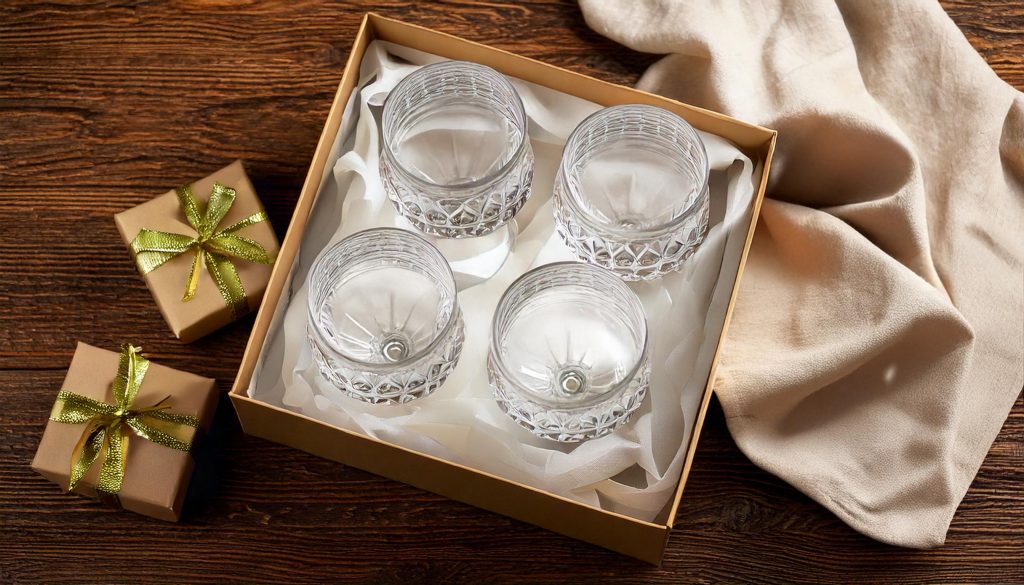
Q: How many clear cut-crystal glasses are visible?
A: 4